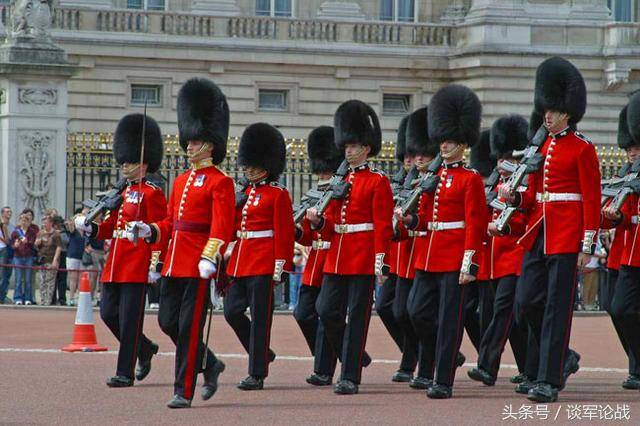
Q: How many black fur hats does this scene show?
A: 14